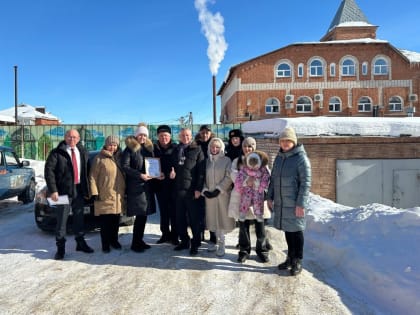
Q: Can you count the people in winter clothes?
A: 11